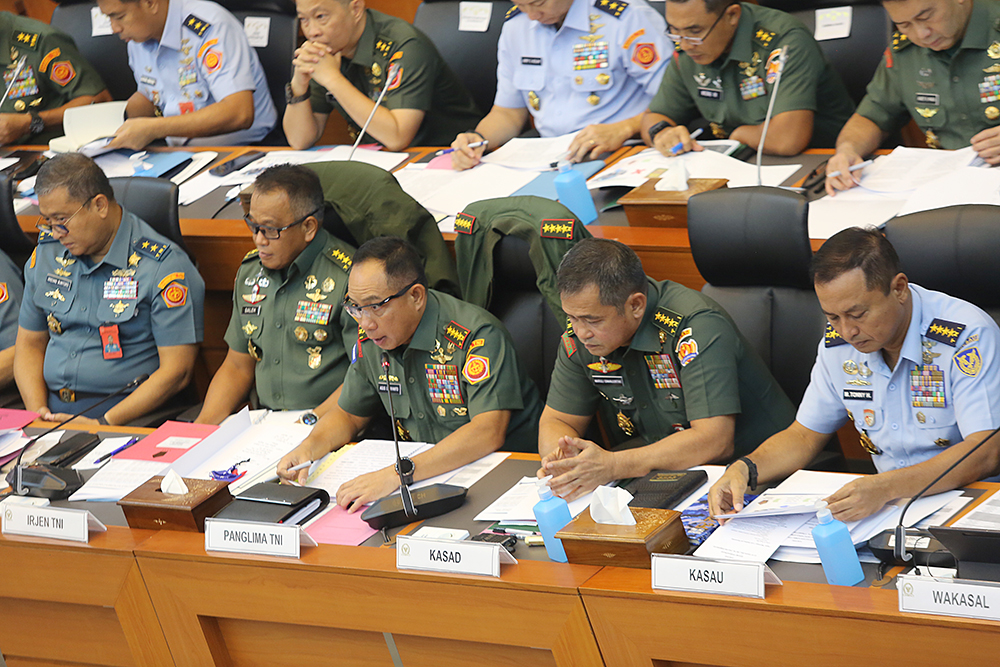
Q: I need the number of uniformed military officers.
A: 12